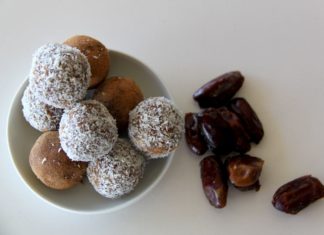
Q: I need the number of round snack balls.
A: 8